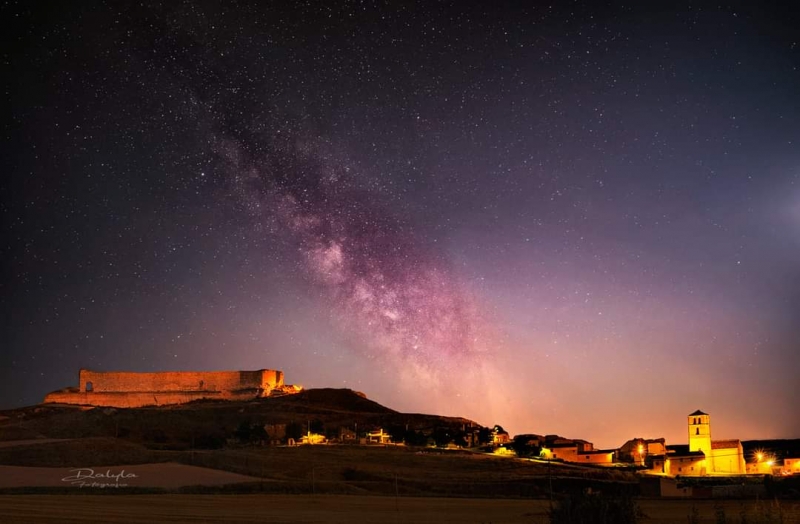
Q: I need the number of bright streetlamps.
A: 3